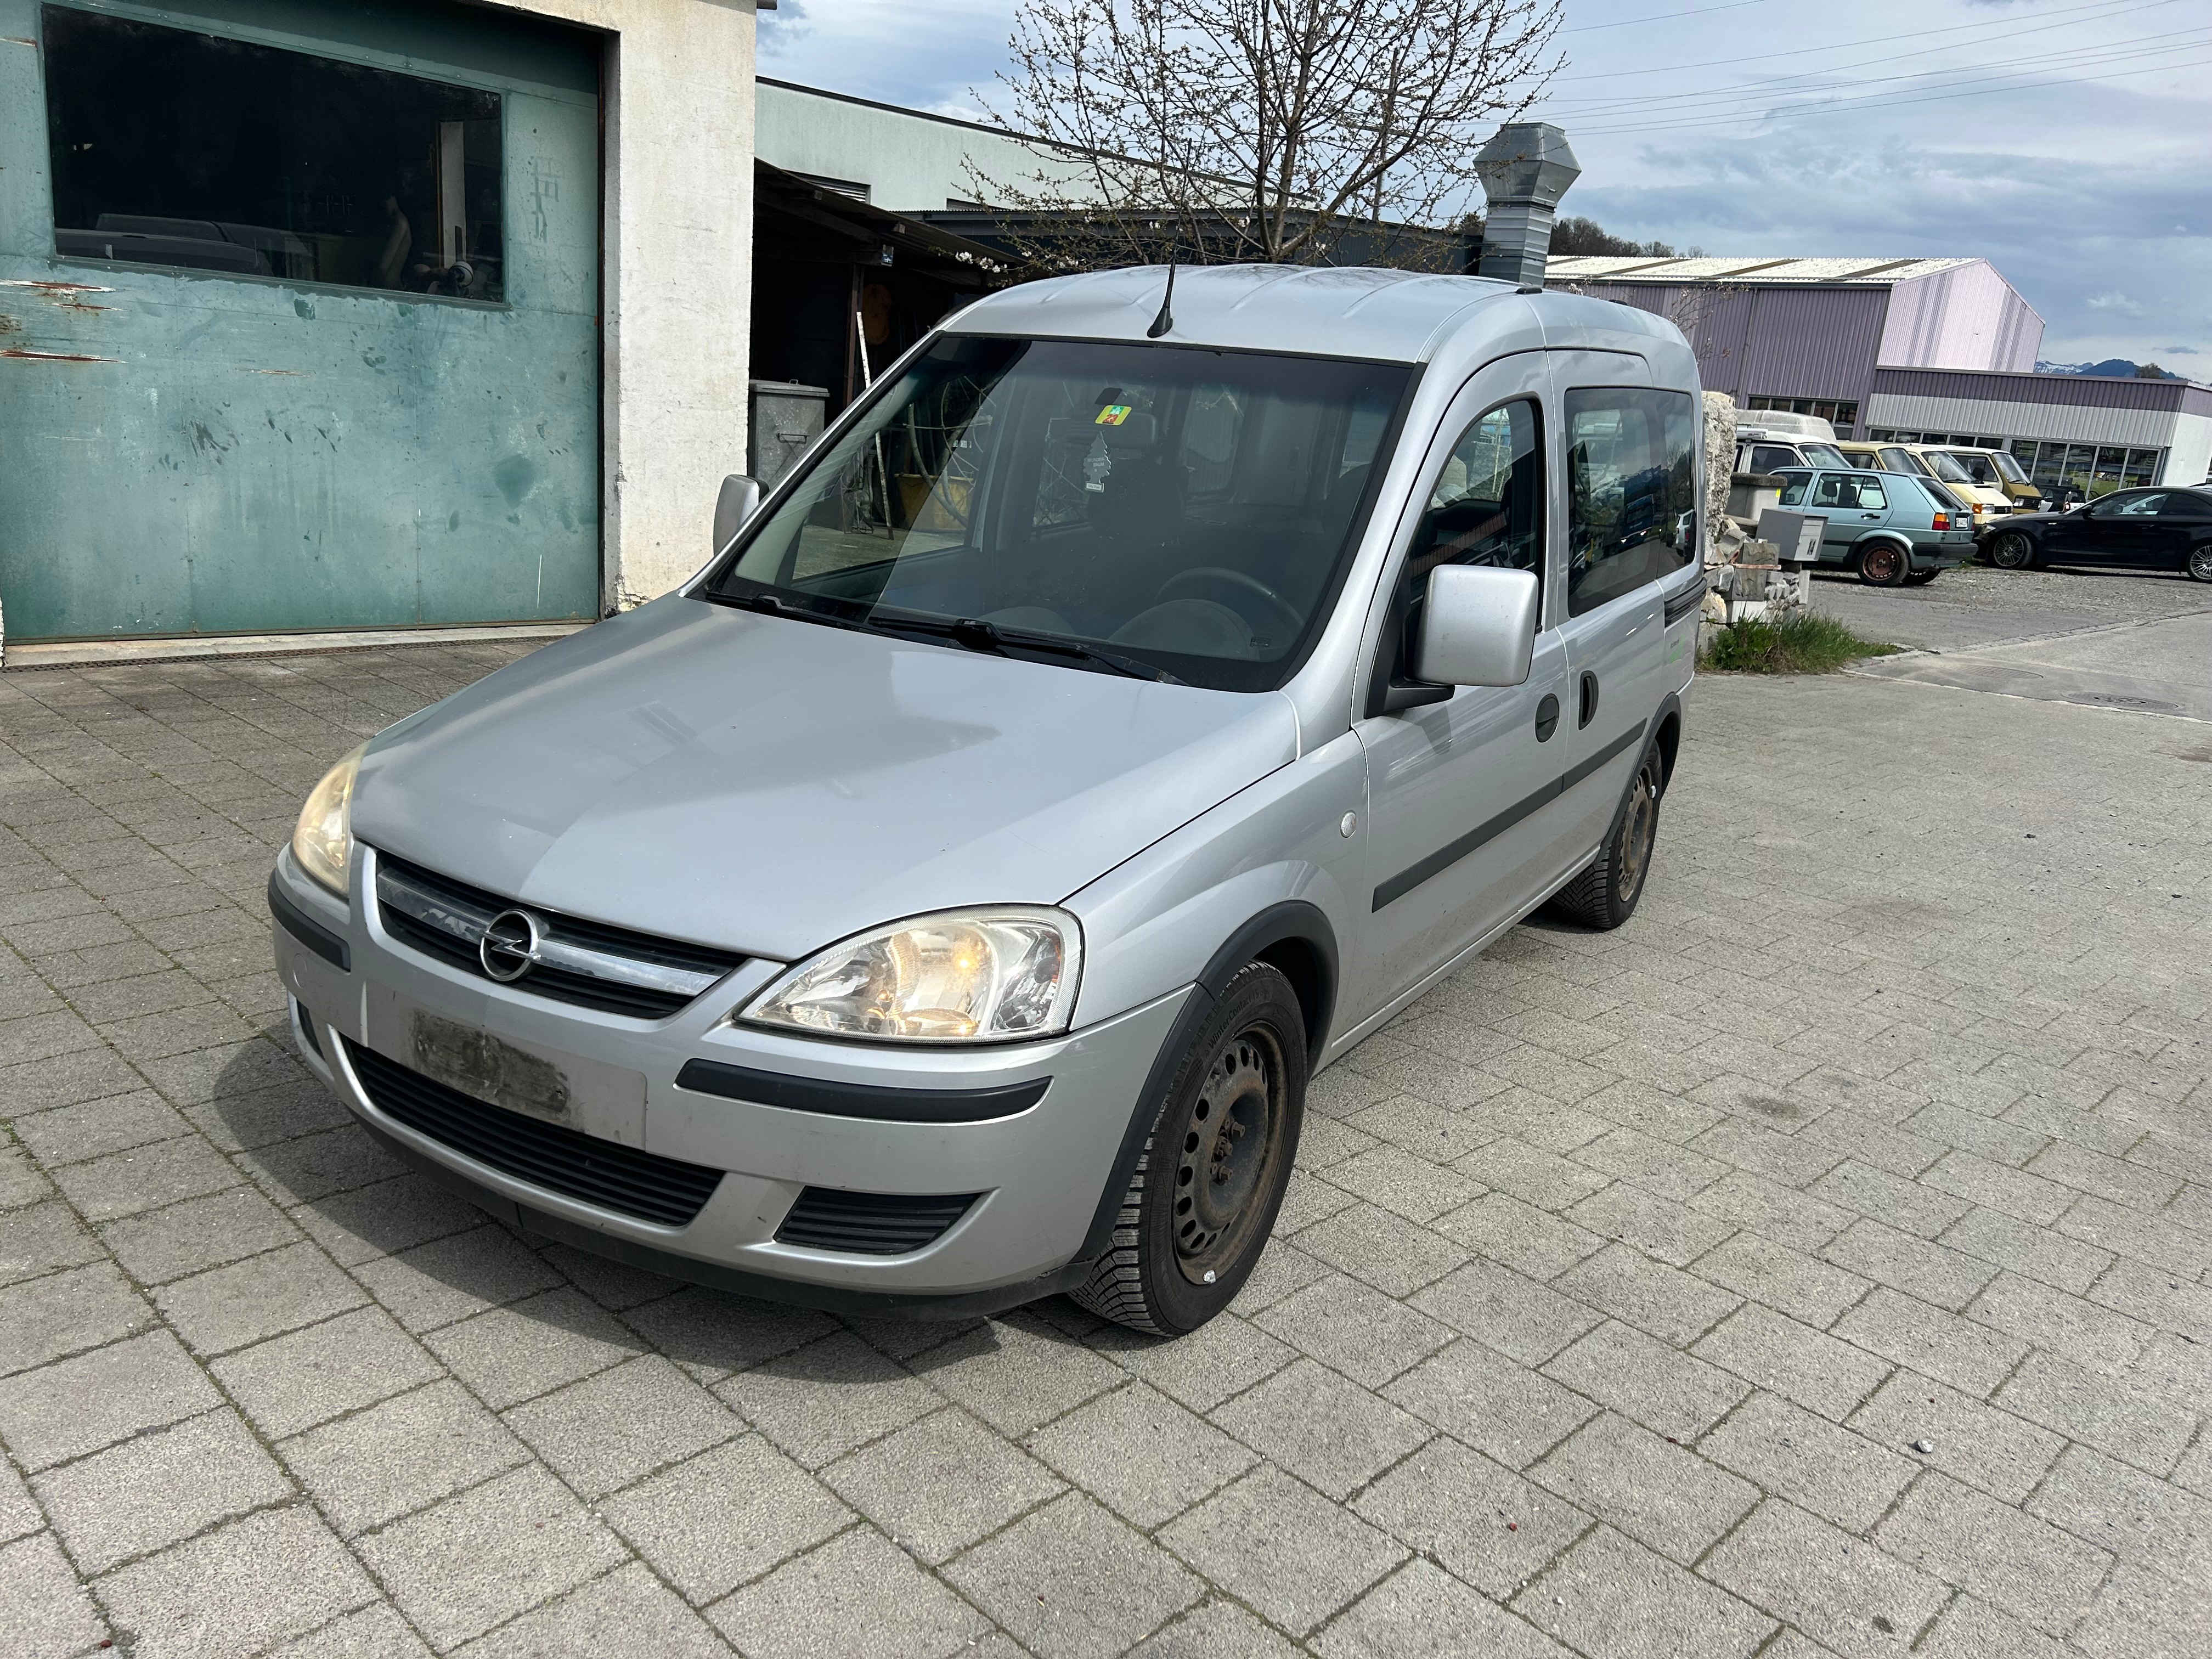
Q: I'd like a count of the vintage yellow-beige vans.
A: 3